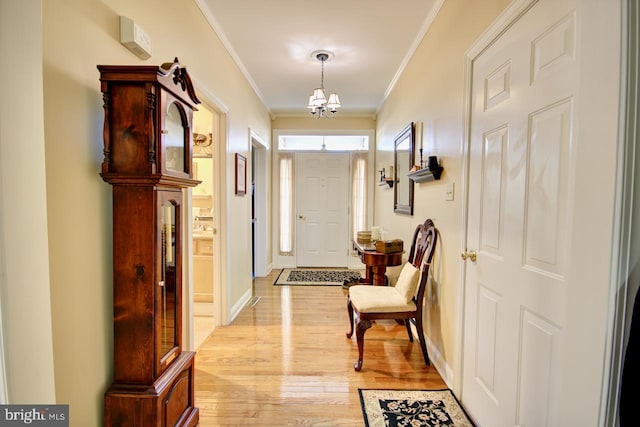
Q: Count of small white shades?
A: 3